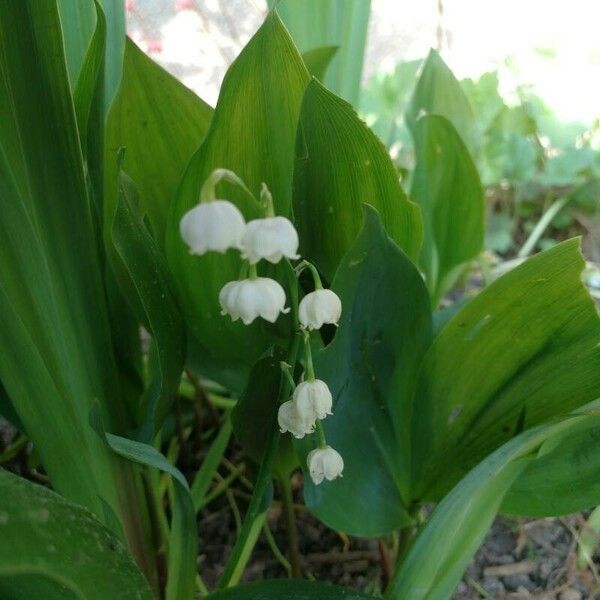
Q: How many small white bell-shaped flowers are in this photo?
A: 7